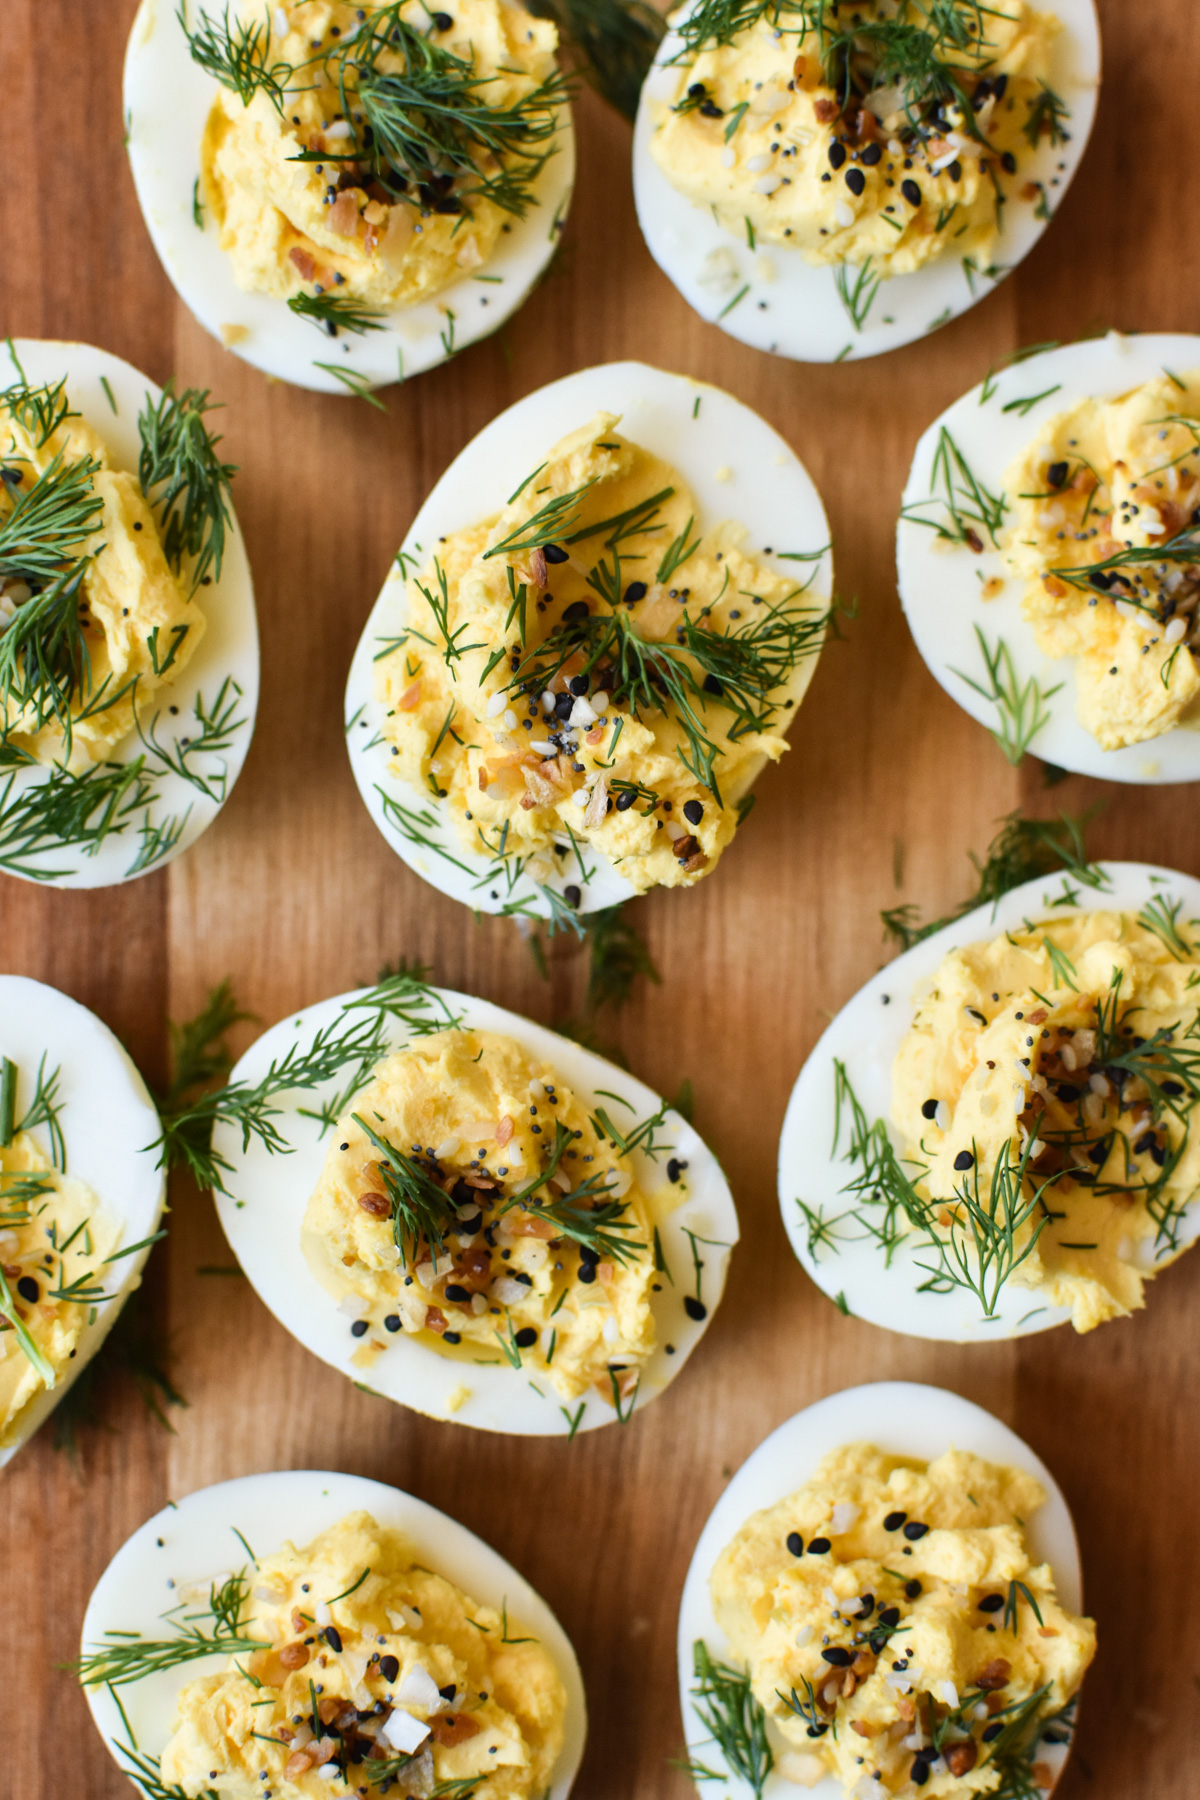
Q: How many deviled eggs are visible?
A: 10